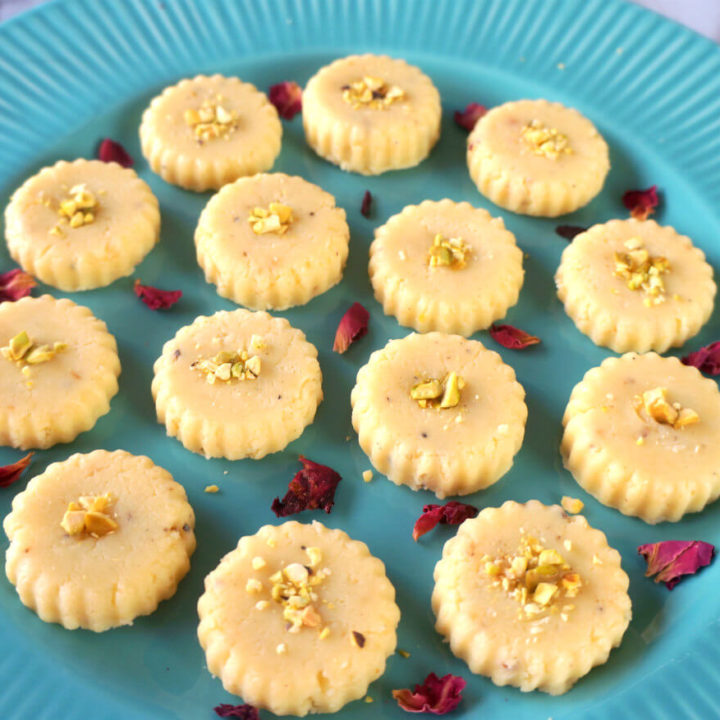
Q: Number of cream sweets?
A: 14